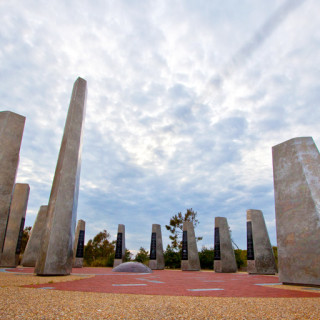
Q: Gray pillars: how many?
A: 11